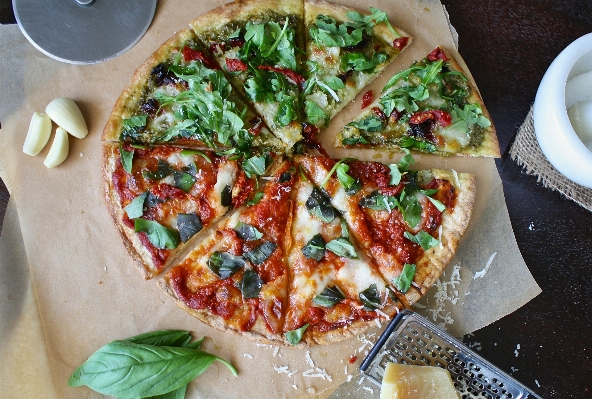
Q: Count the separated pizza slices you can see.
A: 1